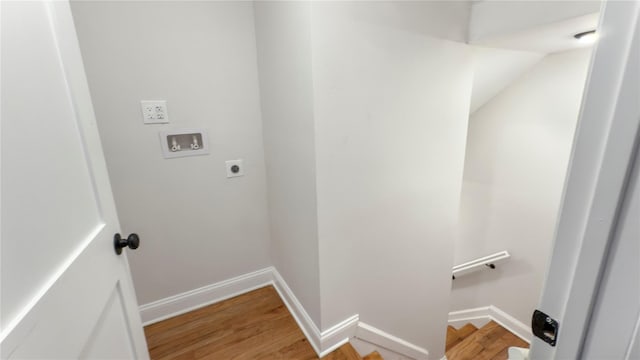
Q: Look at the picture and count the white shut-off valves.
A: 2